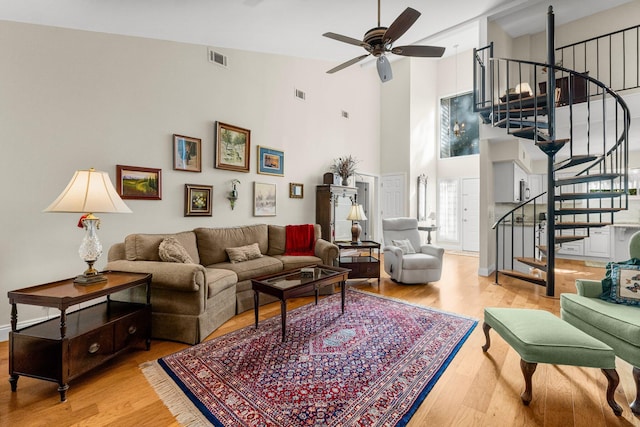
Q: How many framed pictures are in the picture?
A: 7